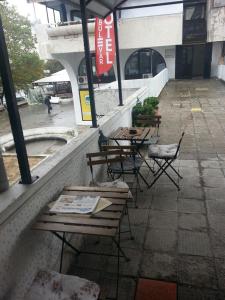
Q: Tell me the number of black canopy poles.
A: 3